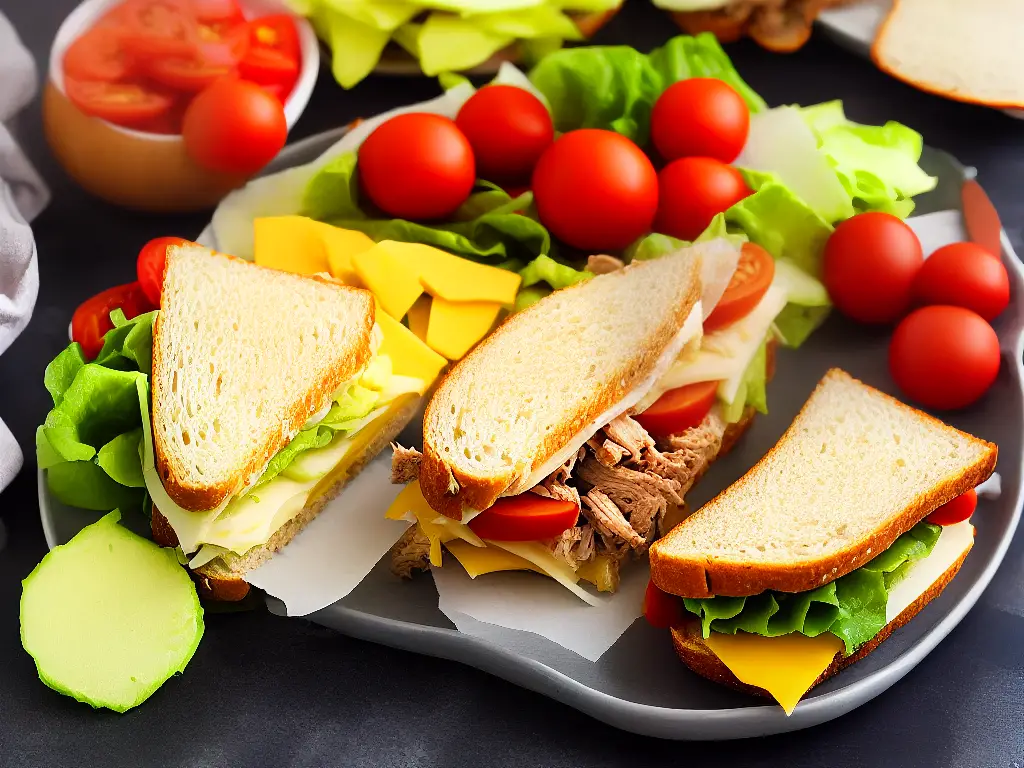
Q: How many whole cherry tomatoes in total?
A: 9